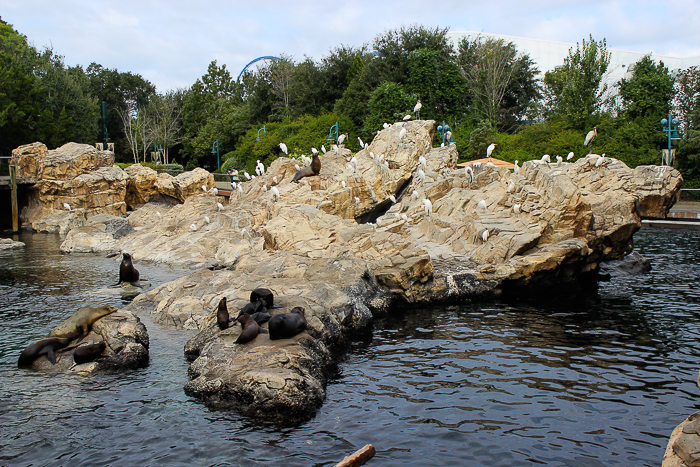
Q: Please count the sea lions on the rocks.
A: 11